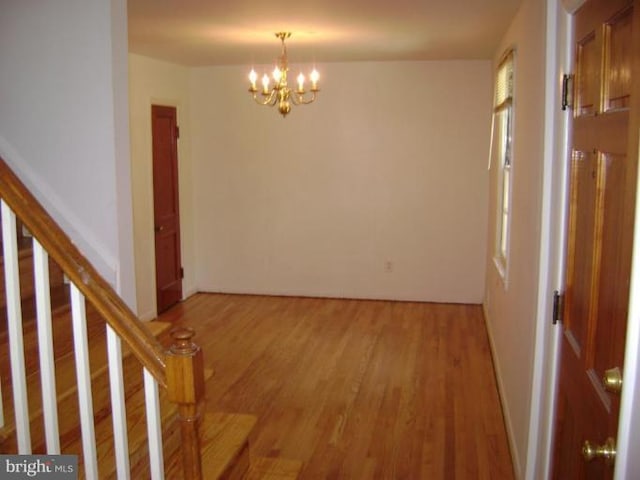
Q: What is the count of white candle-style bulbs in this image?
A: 5